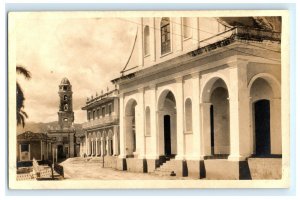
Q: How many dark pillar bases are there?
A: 5